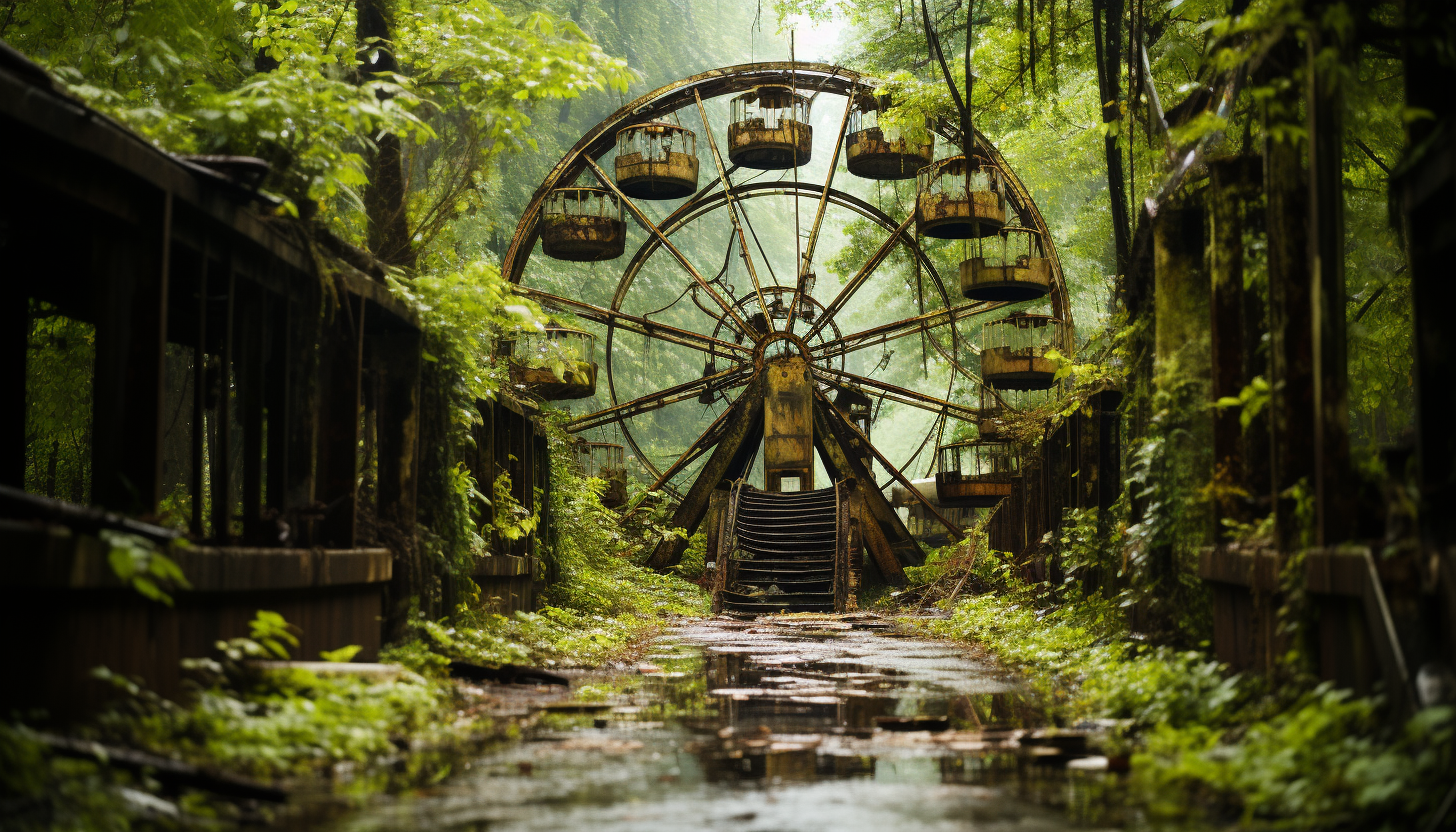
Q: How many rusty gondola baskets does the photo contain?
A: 11